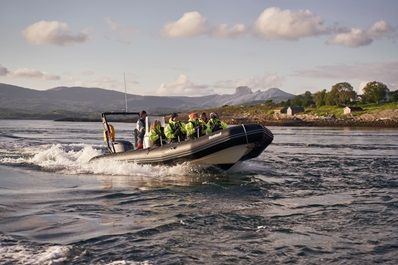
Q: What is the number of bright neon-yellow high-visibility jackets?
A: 5